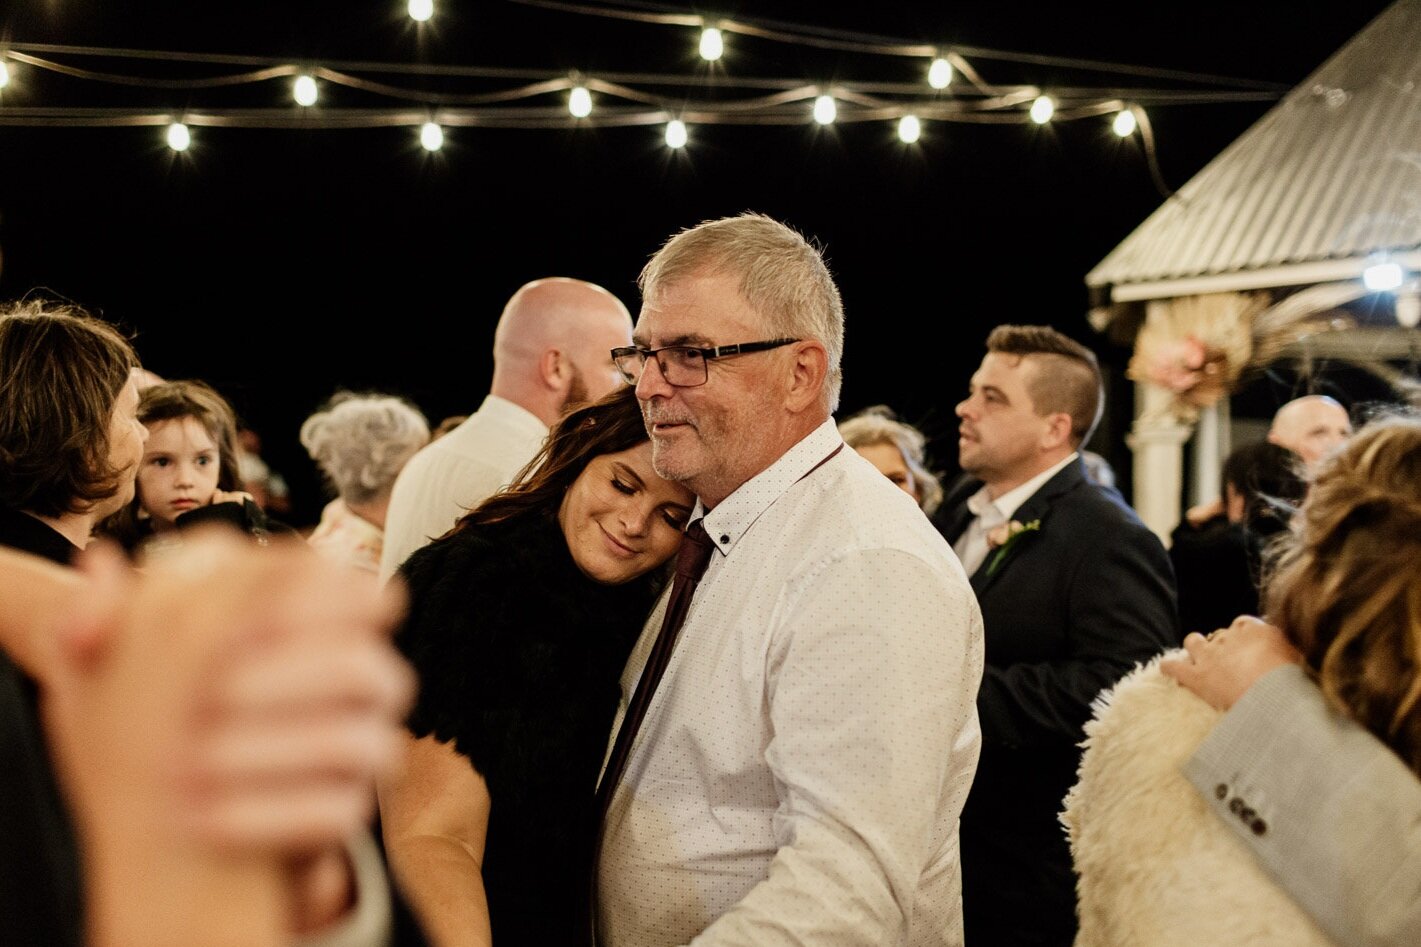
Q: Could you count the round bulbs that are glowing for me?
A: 13